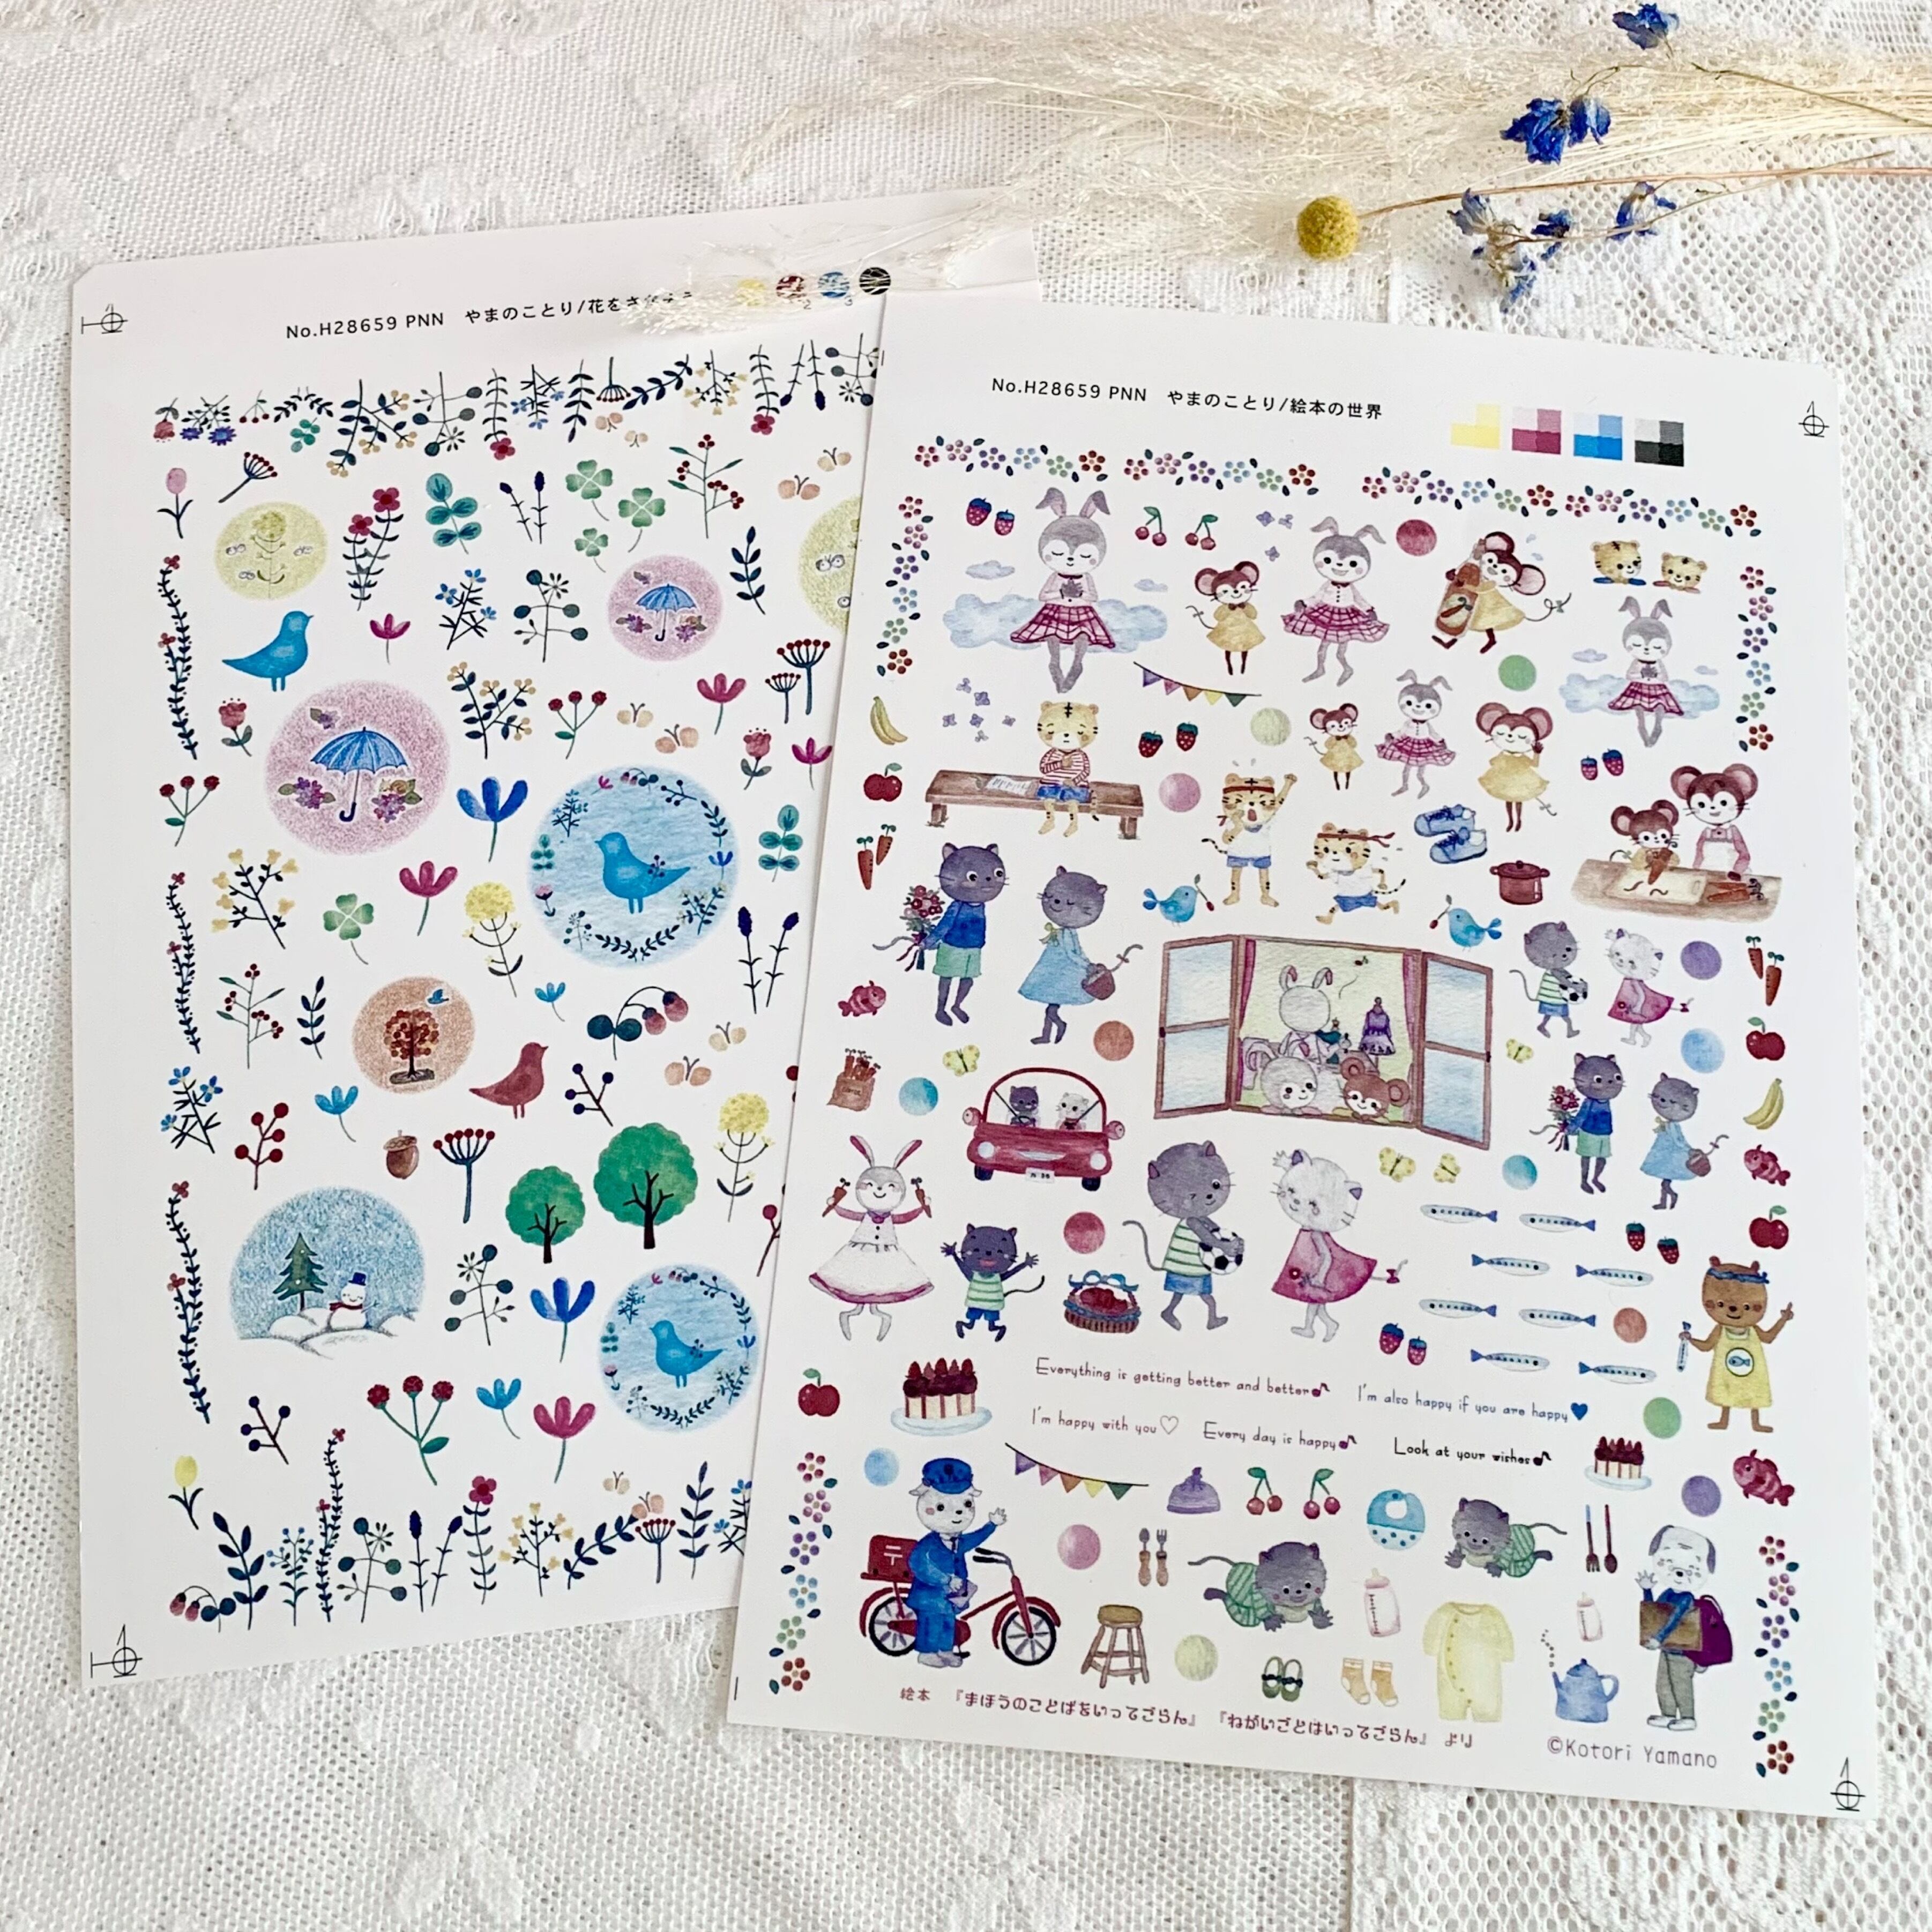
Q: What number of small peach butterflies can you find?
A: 10